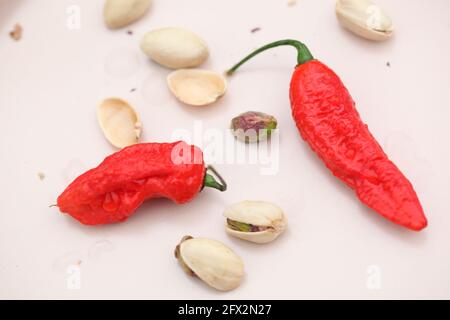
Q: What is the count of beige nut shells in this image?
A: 7